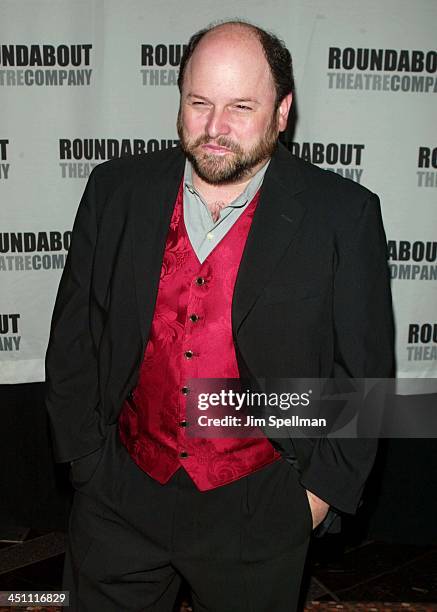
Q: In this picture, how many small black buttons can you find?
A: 6